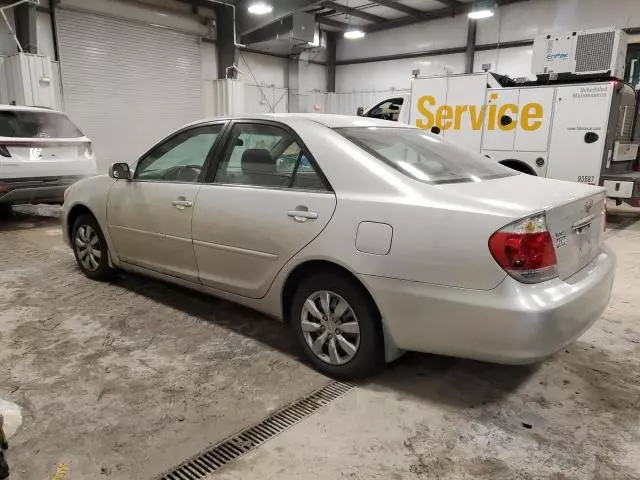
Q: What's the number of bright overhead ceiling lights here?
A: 3